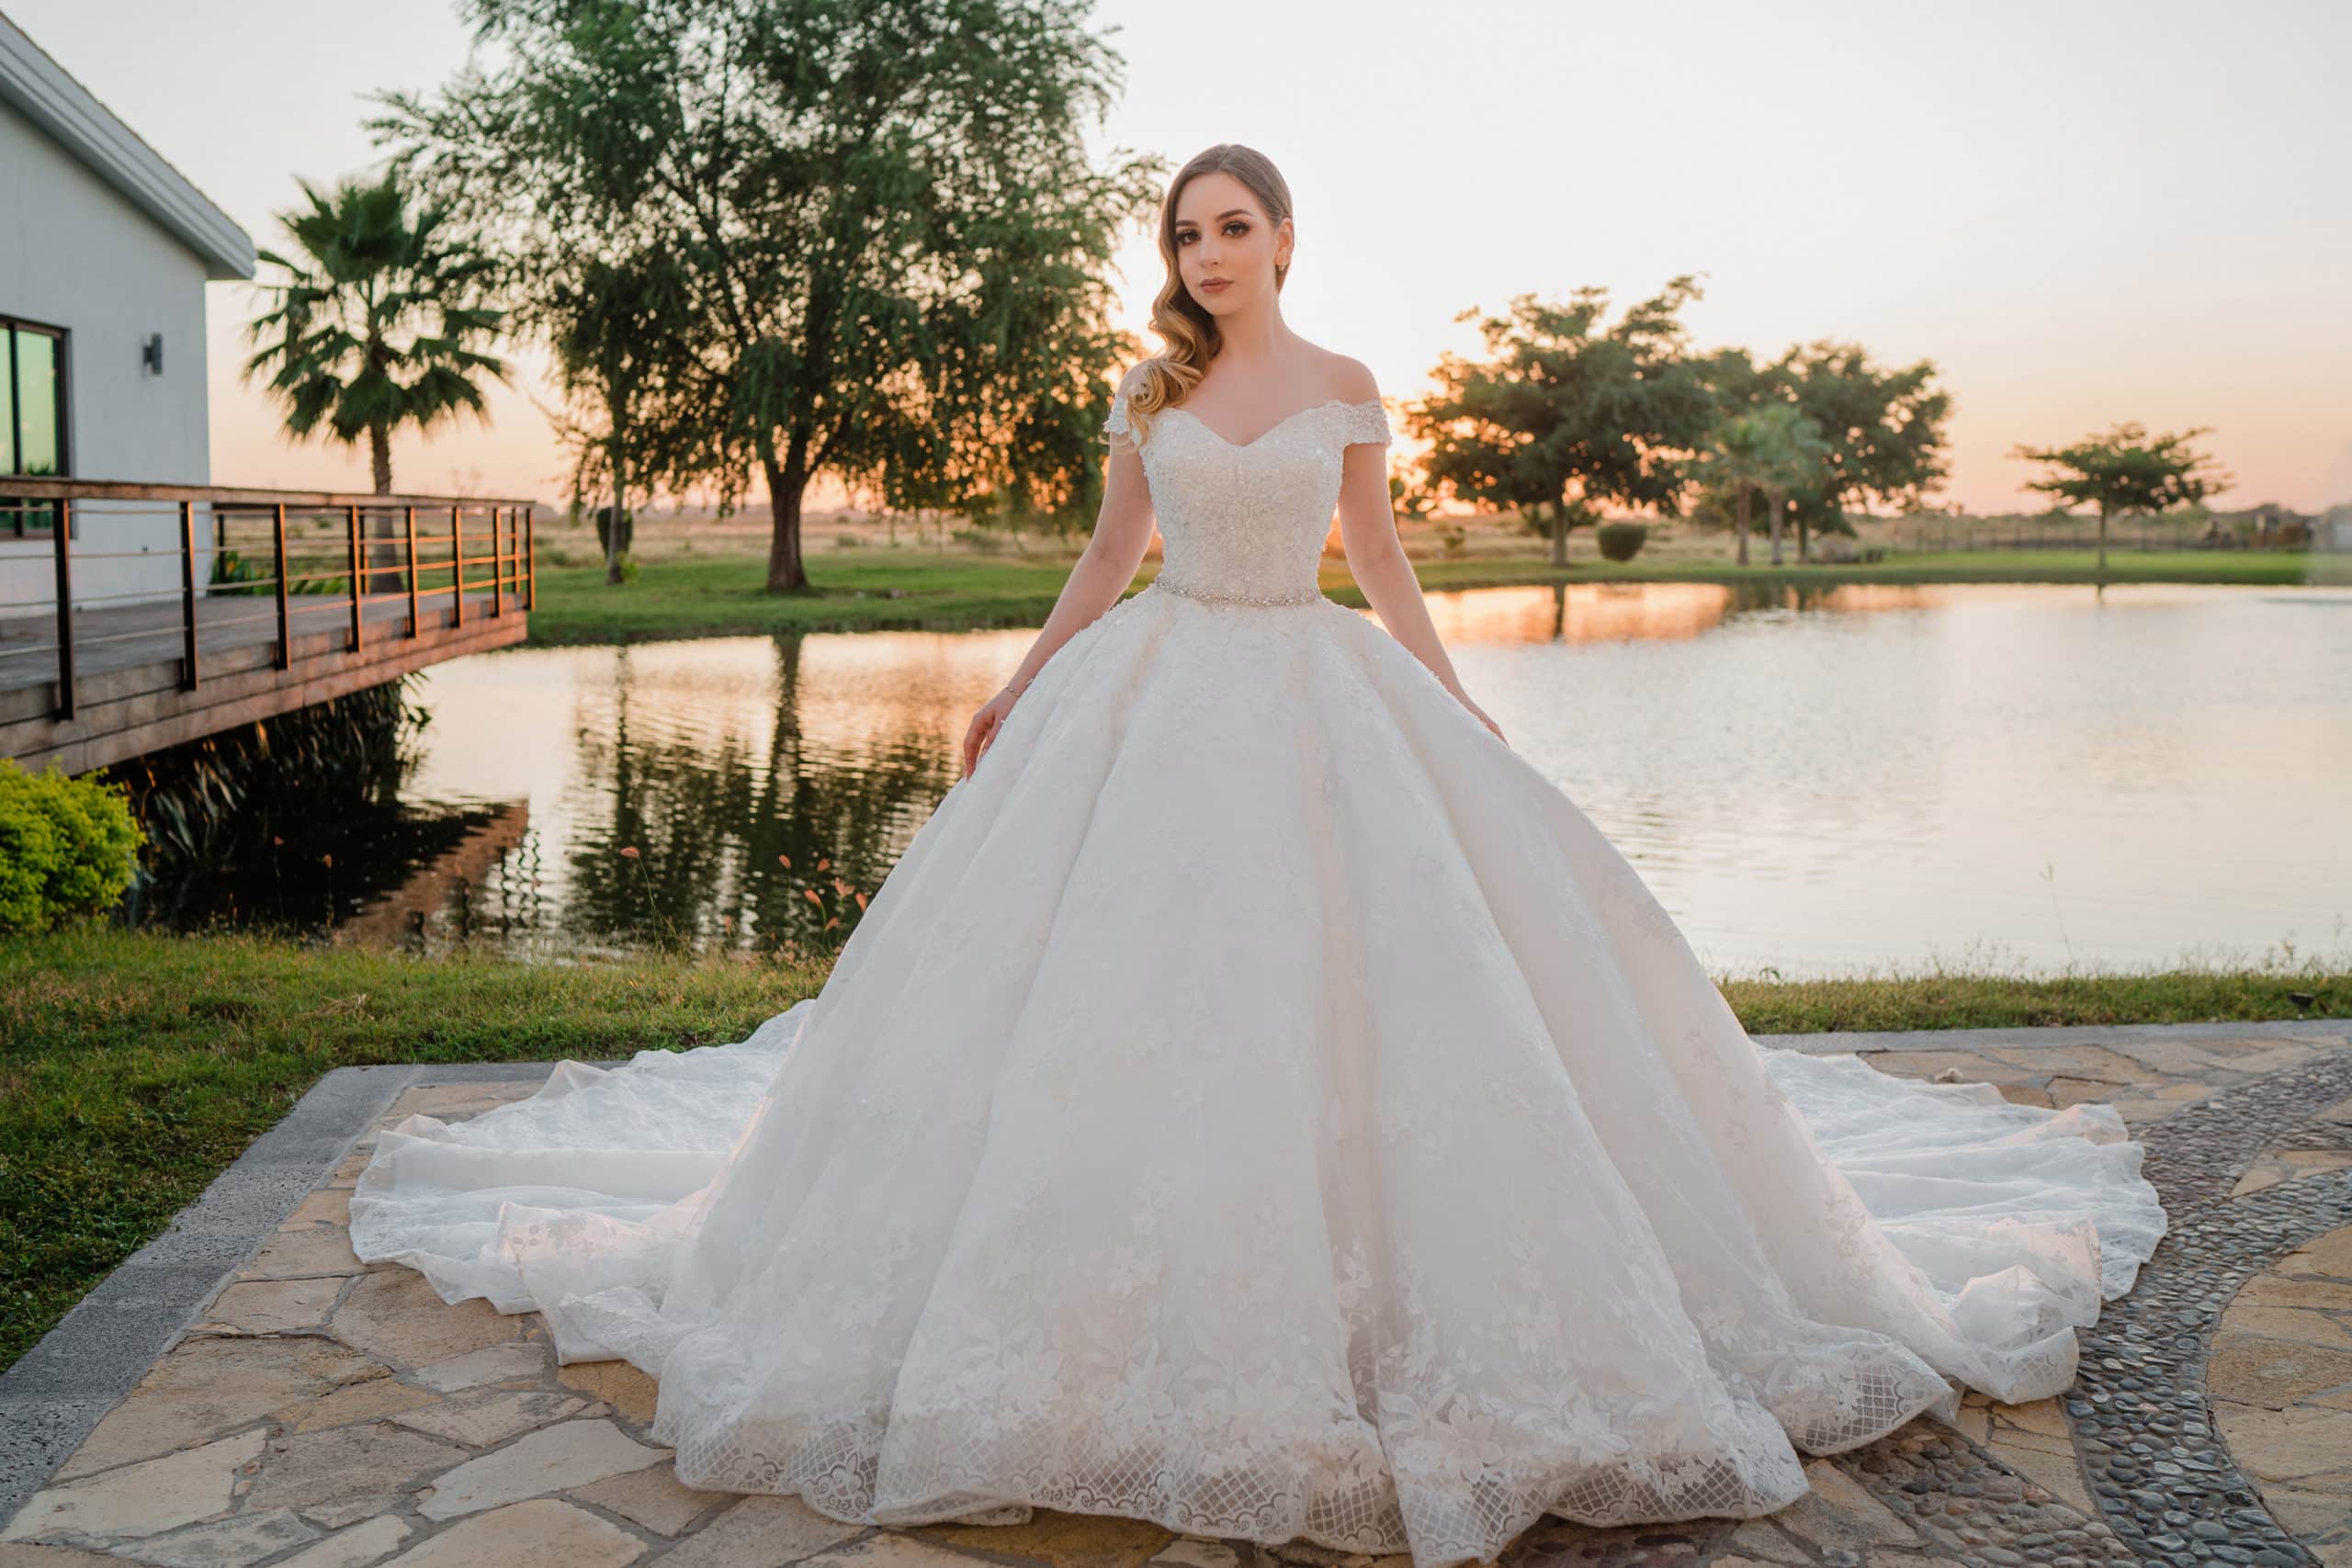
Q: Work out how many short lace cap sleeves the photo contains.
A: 2